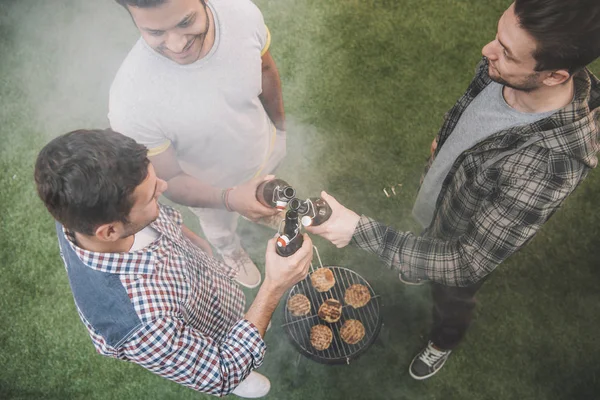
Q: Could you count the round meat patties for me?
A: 6